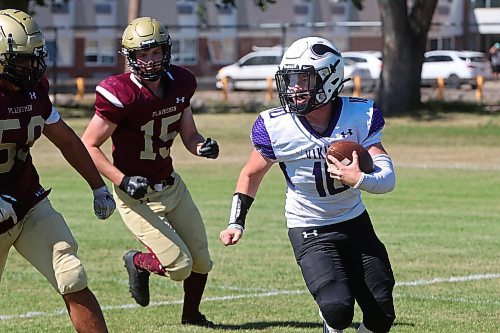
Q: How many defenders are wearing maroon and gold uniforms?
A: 2